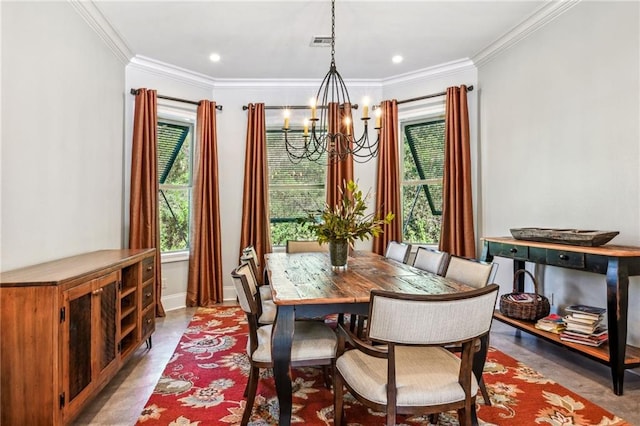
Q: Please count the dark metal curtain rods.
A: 3